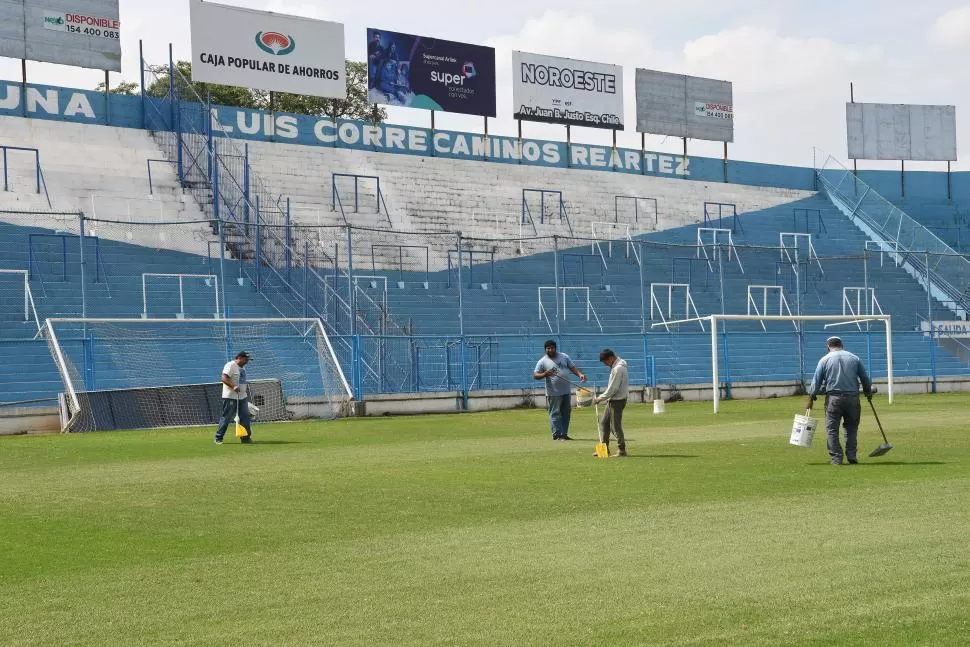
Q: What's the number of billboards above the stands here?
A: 6